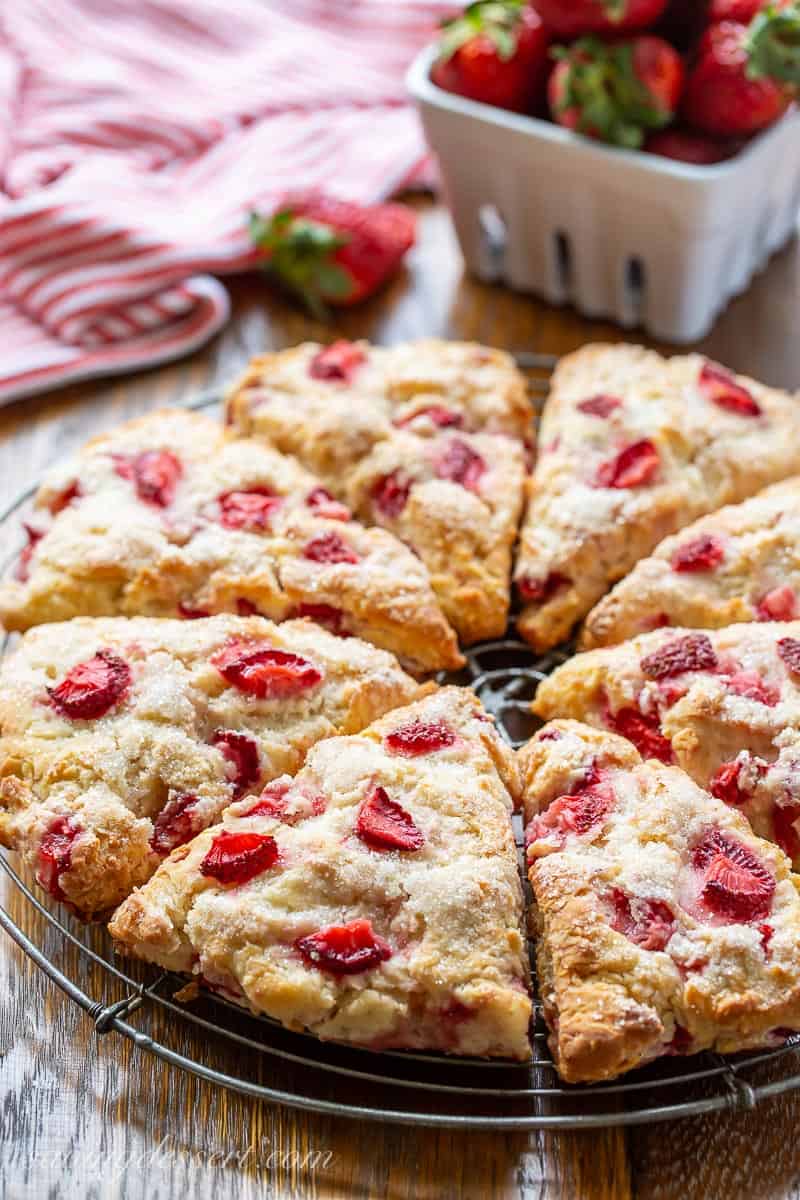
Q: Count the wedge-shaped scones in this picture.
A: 8